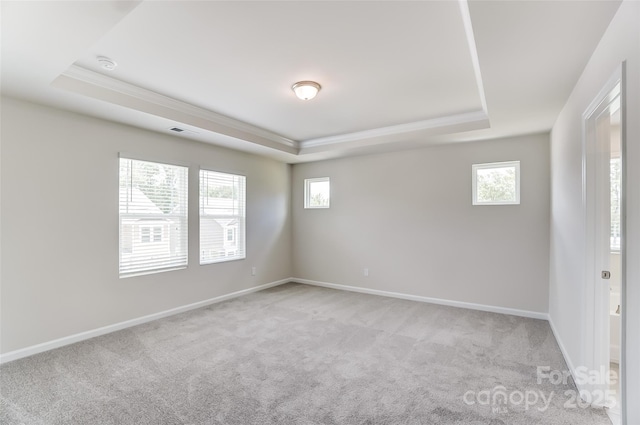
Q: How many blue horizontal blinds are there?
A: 0